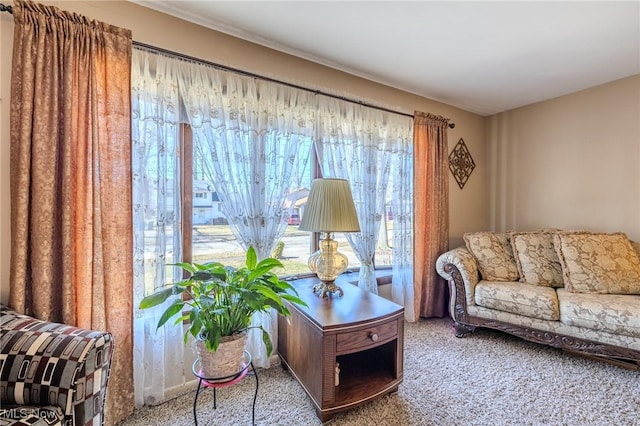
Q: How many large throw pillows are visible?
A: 3